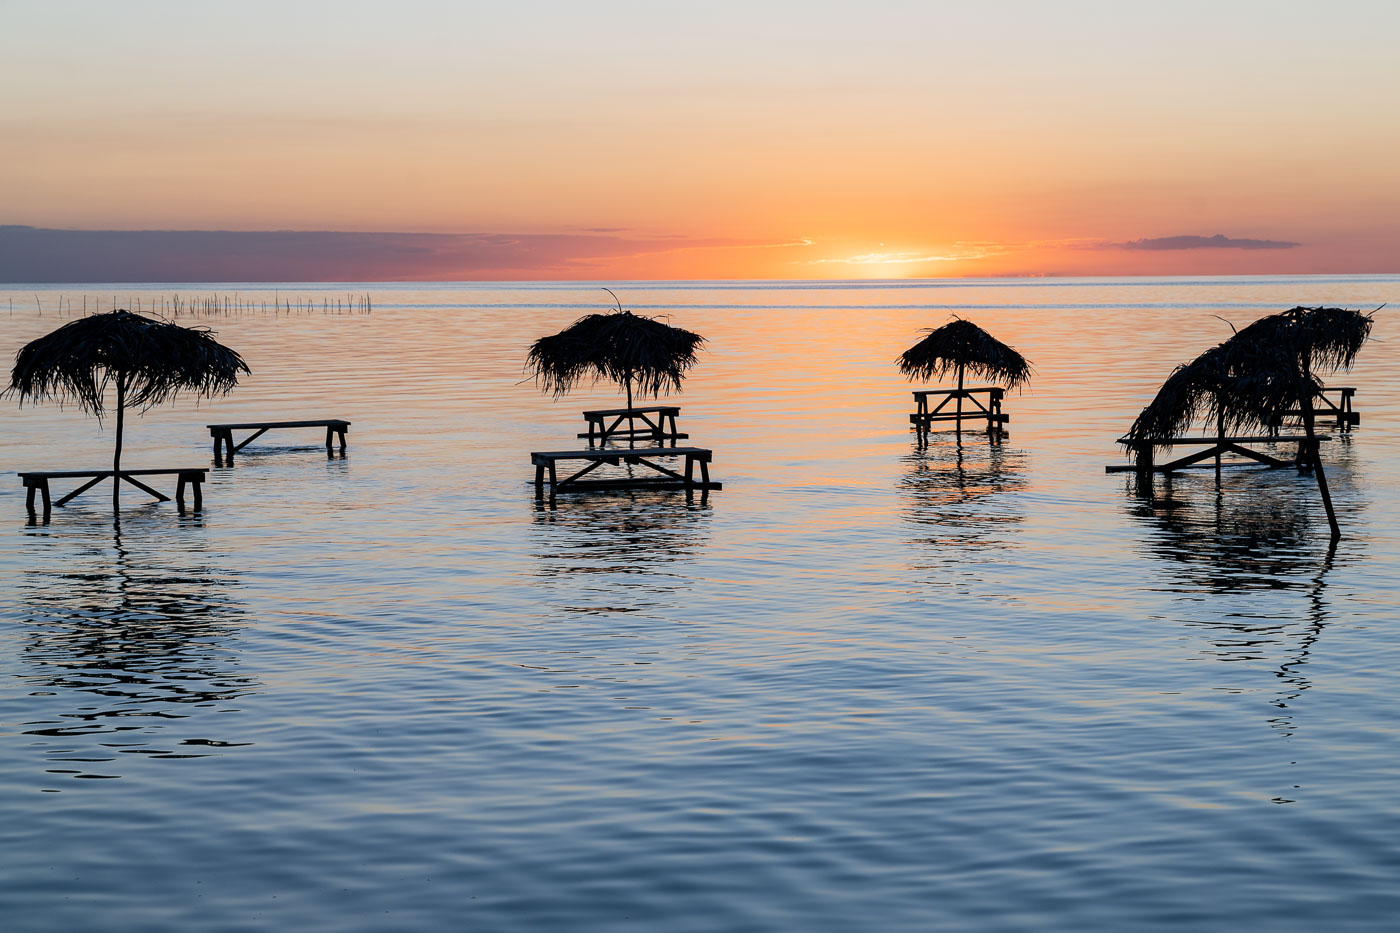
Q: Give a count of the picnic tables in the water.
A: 7